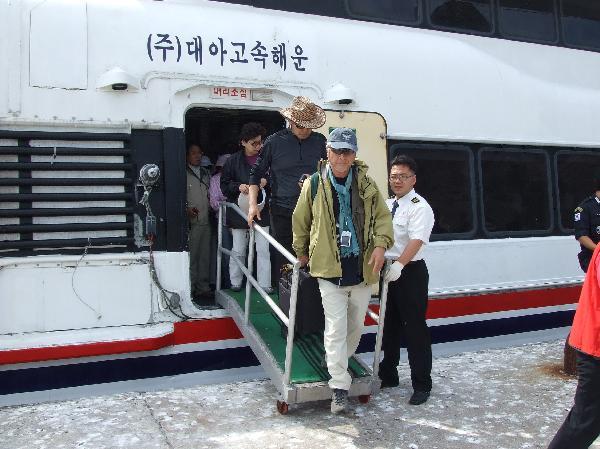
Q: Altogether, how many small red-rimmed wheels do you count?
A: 2